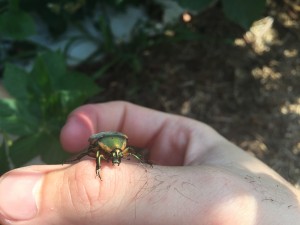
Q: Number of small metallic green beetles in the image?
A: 1